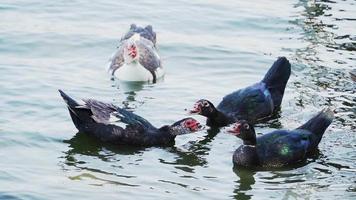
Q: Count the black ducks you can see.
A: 3